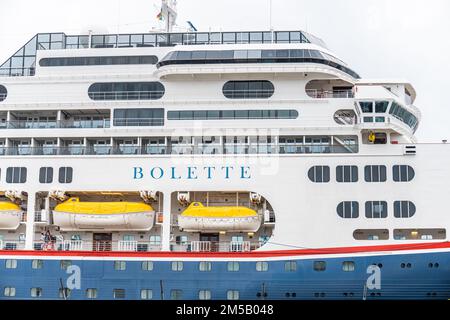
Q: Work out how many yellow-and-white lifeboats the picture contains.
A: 3